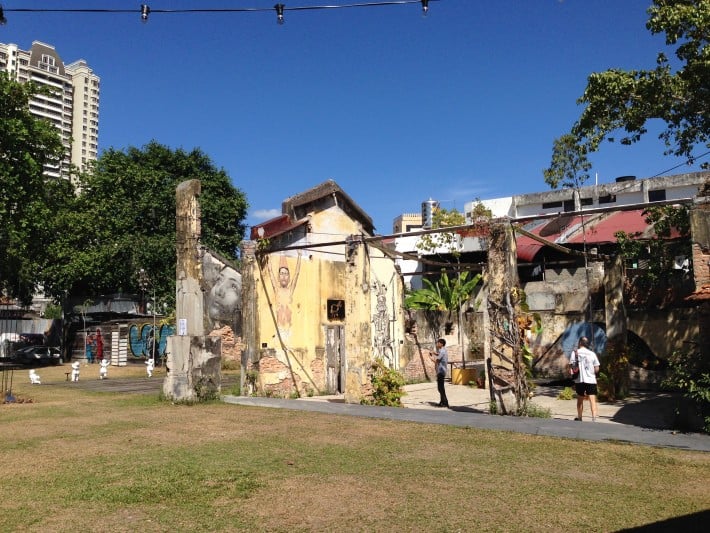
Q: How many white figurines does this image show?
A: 4